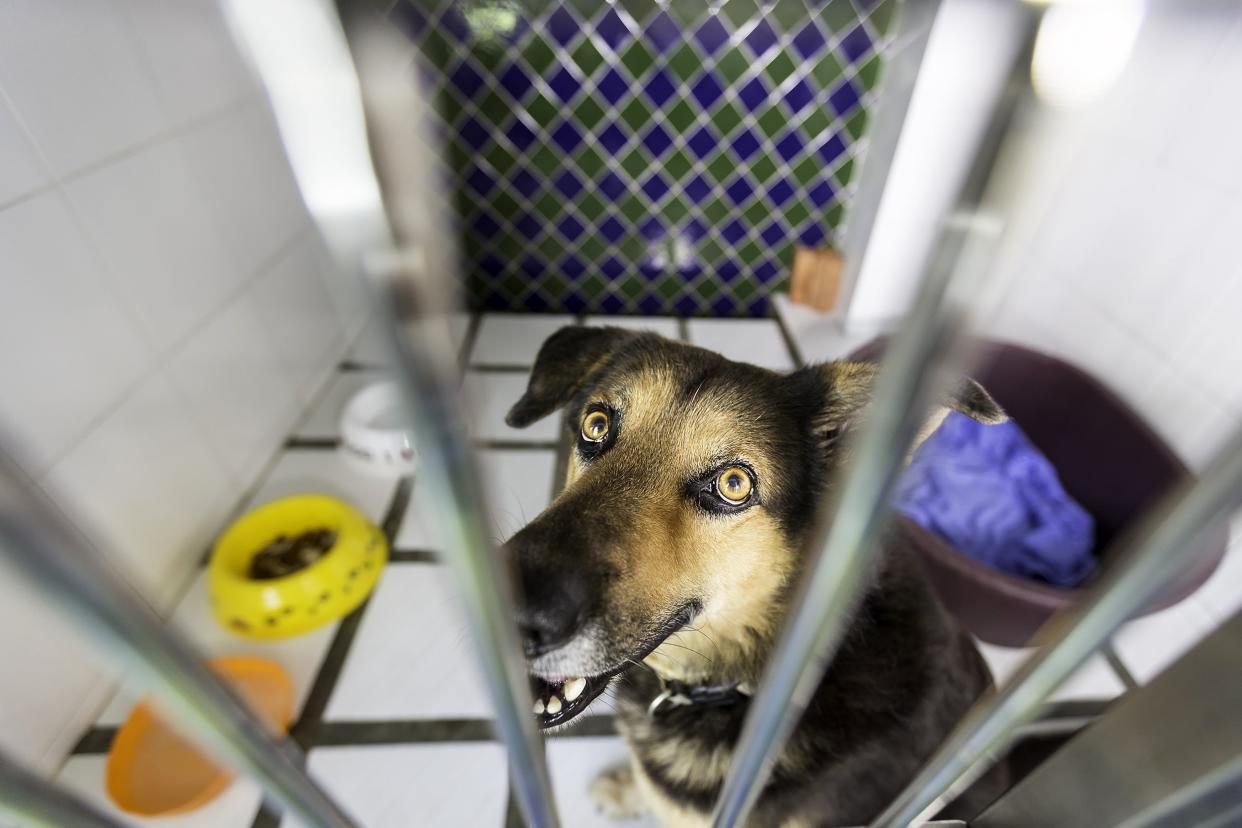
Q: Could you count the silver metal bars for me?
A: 6